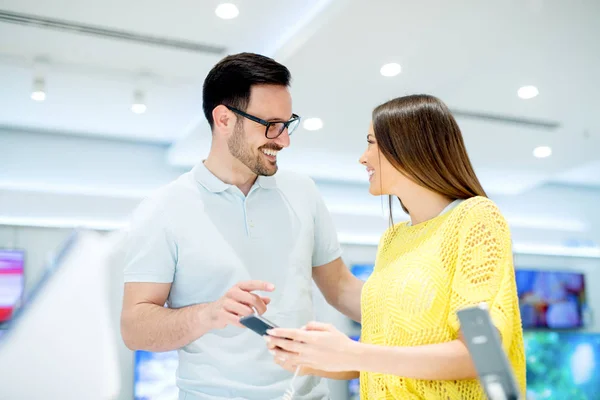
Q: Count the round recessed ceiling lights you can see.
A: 5